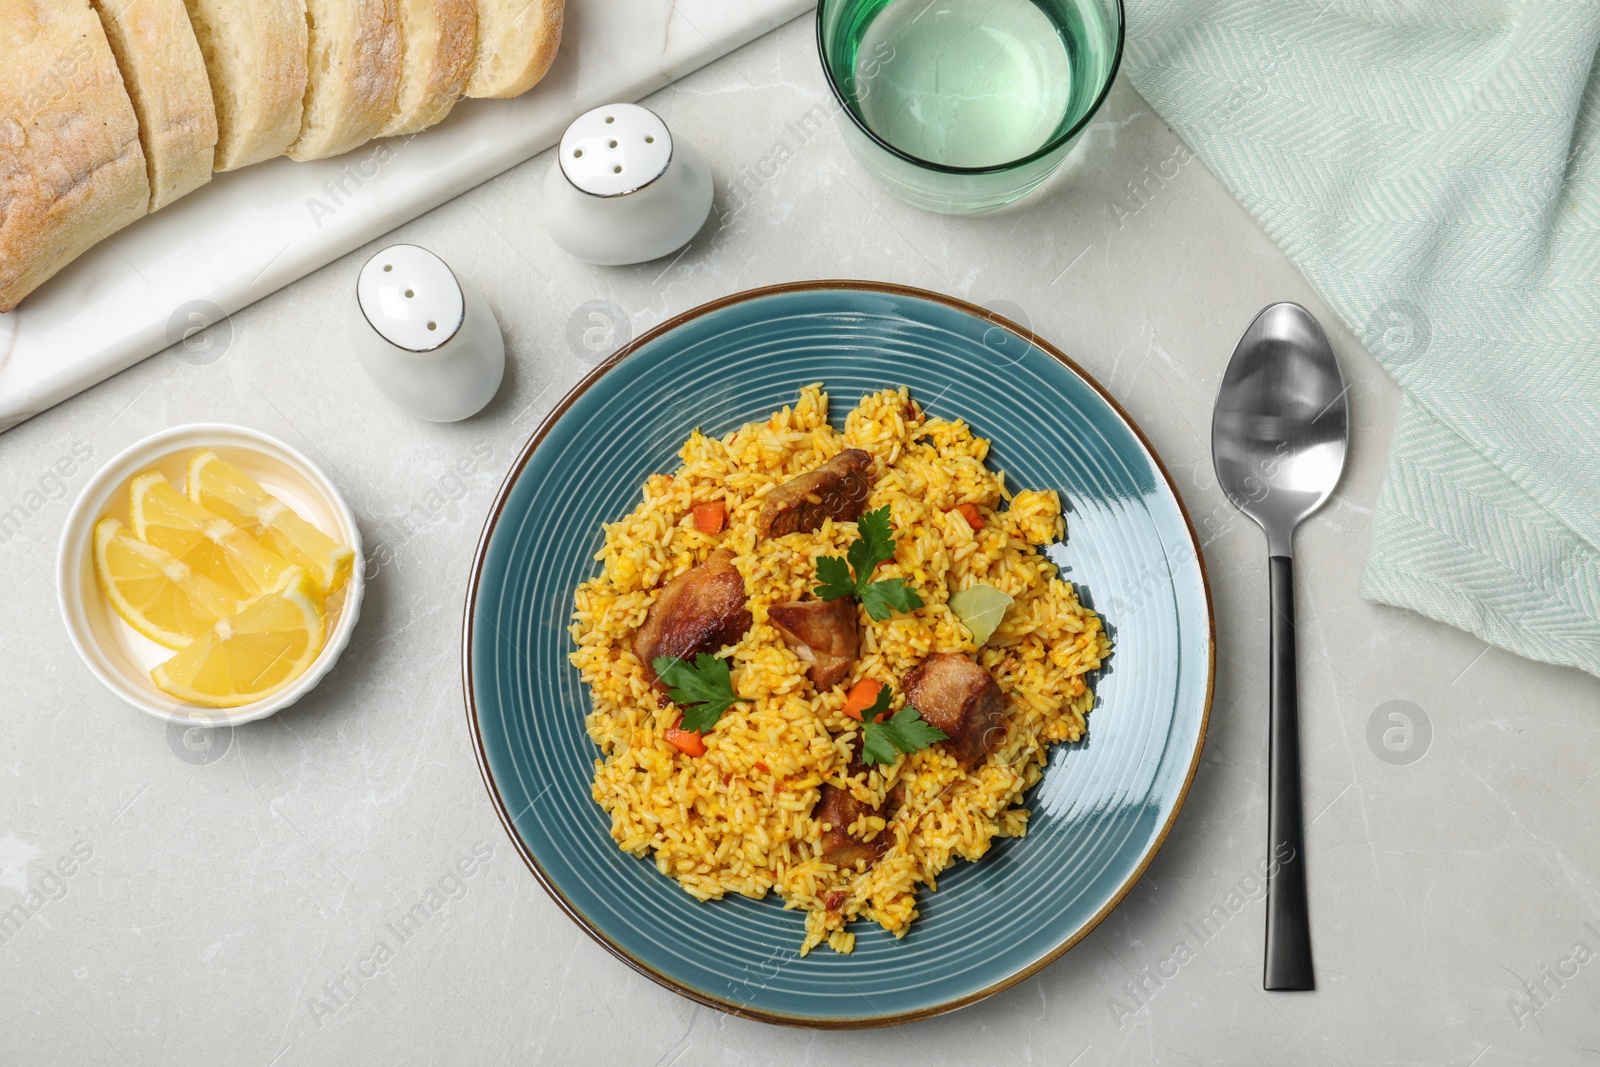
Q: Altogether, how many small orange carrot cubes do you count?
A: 4